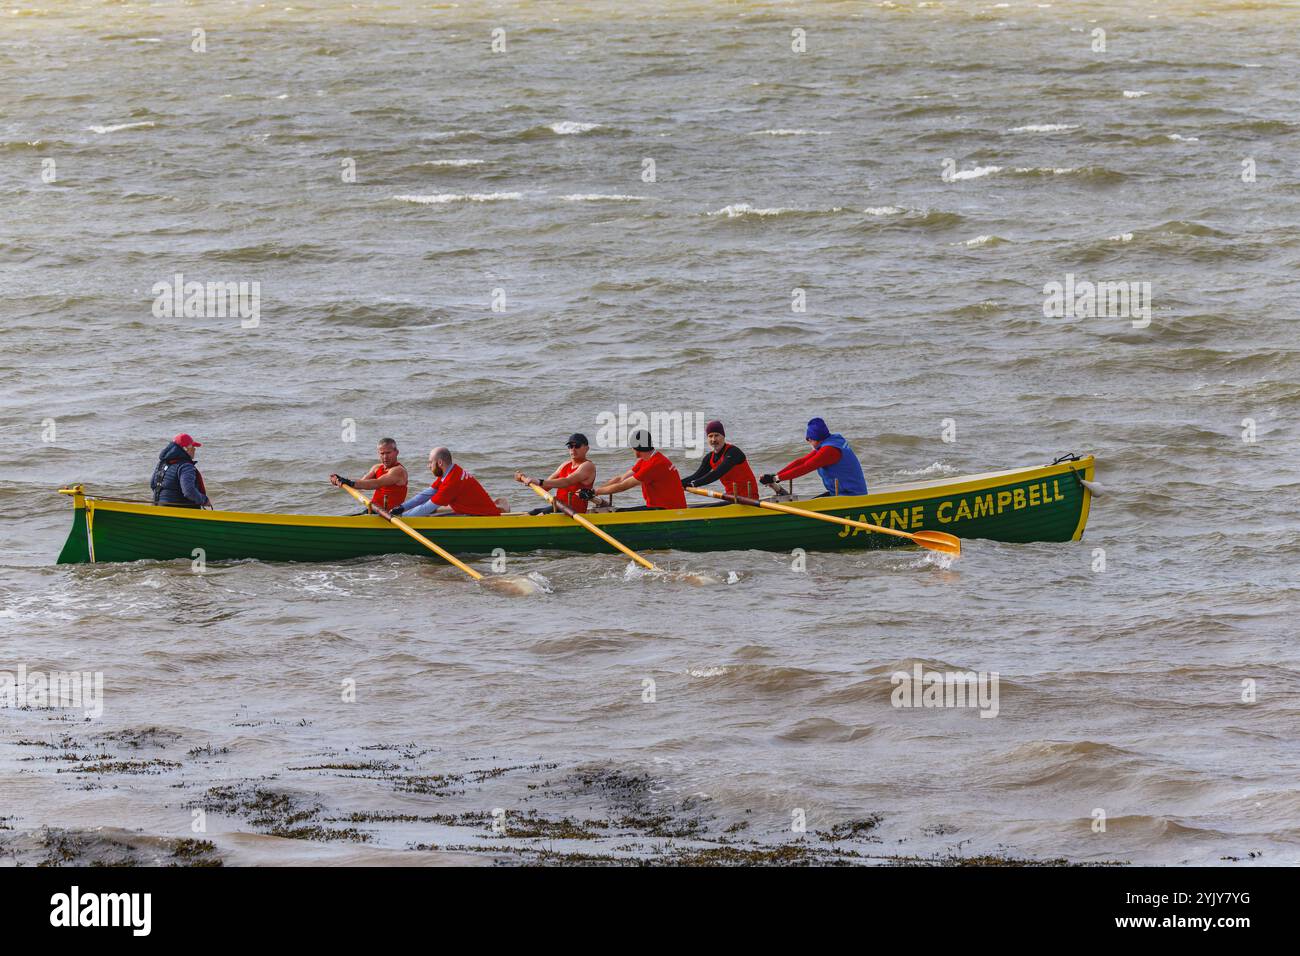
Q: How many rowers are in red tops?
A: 5